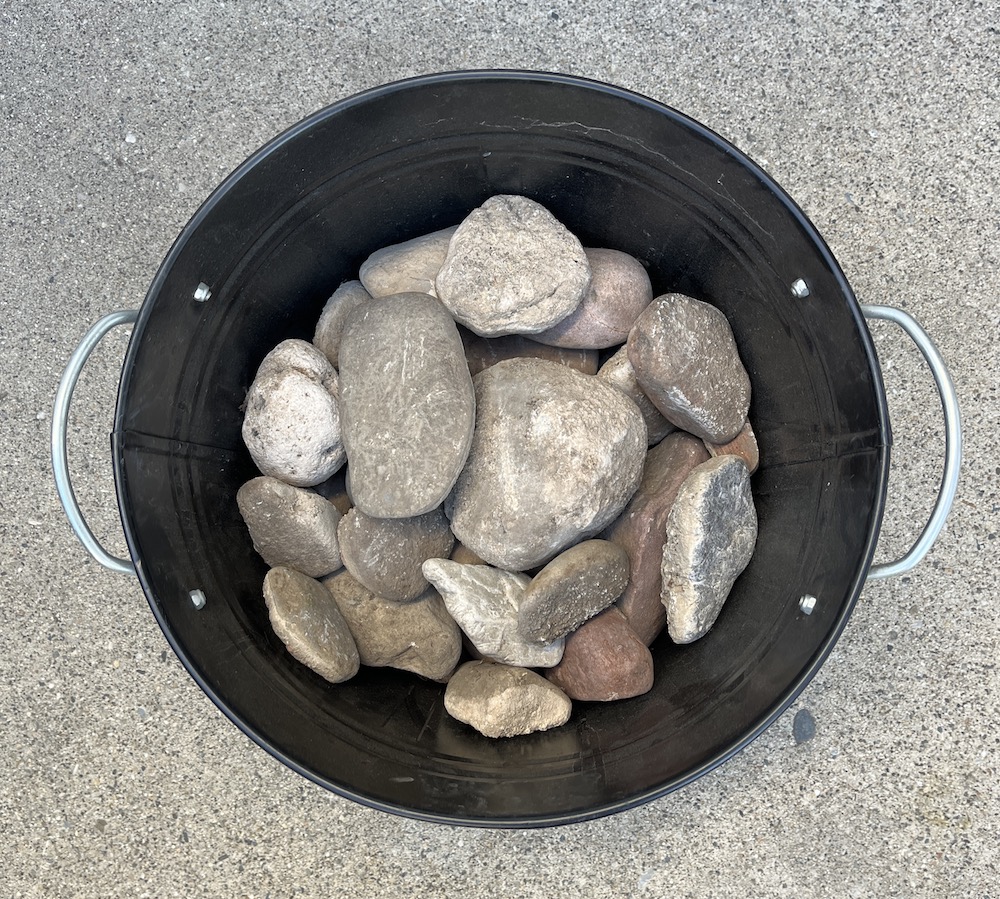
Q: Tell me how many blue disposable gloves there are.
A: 0